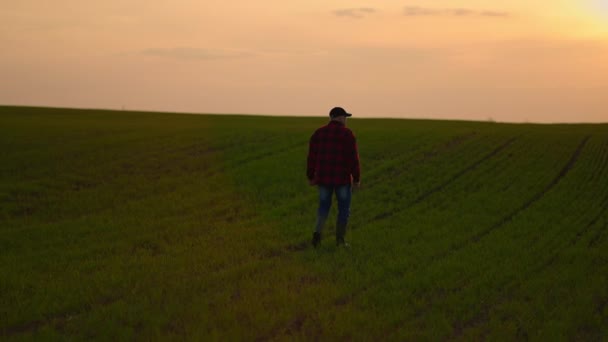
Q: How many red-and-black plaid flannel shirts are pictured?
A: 1